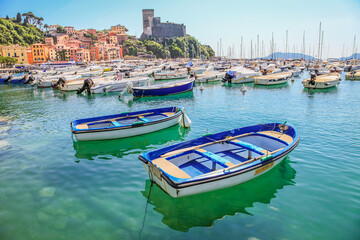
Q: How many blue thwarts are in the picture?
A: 4